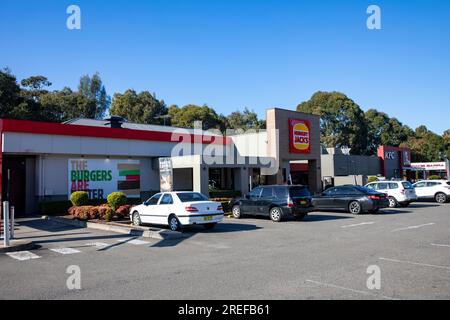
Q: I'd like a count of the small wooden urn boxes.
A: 0